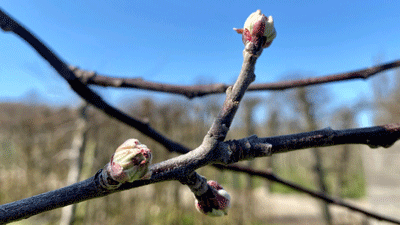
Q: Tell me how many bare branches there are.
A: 2